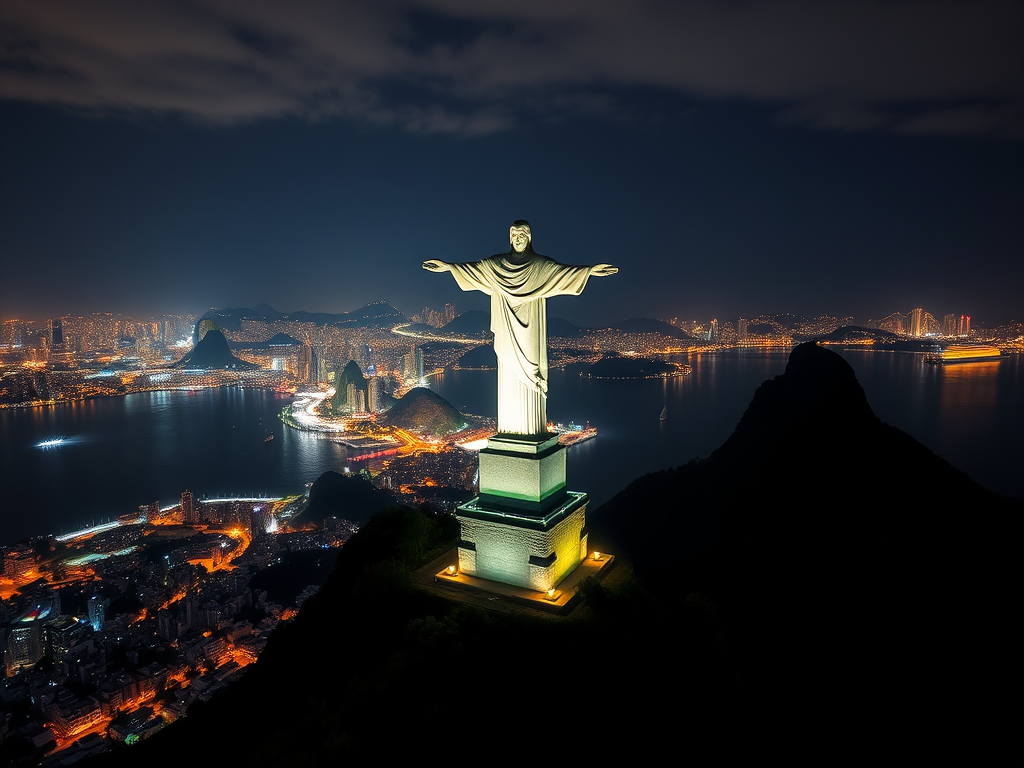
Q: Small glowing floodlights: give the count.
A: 3